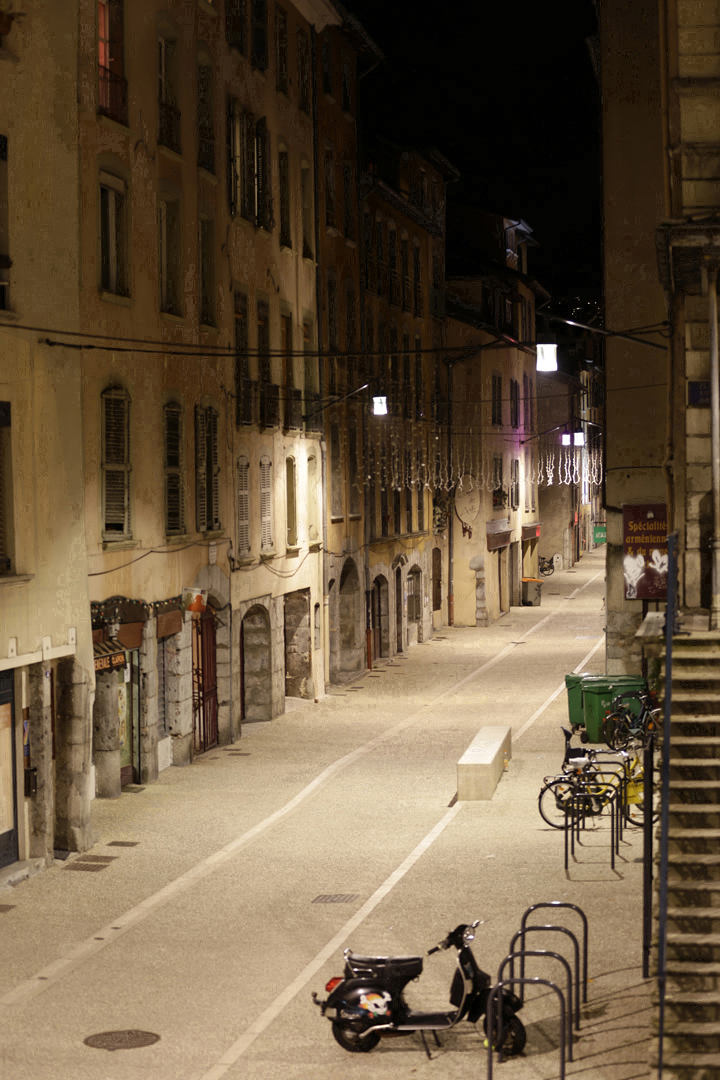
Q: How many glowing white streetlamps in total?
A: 4